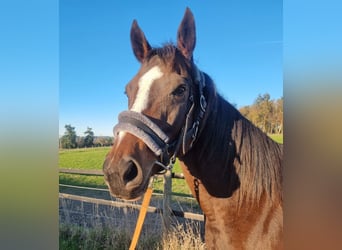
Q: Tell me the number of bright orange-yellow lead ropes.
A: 1